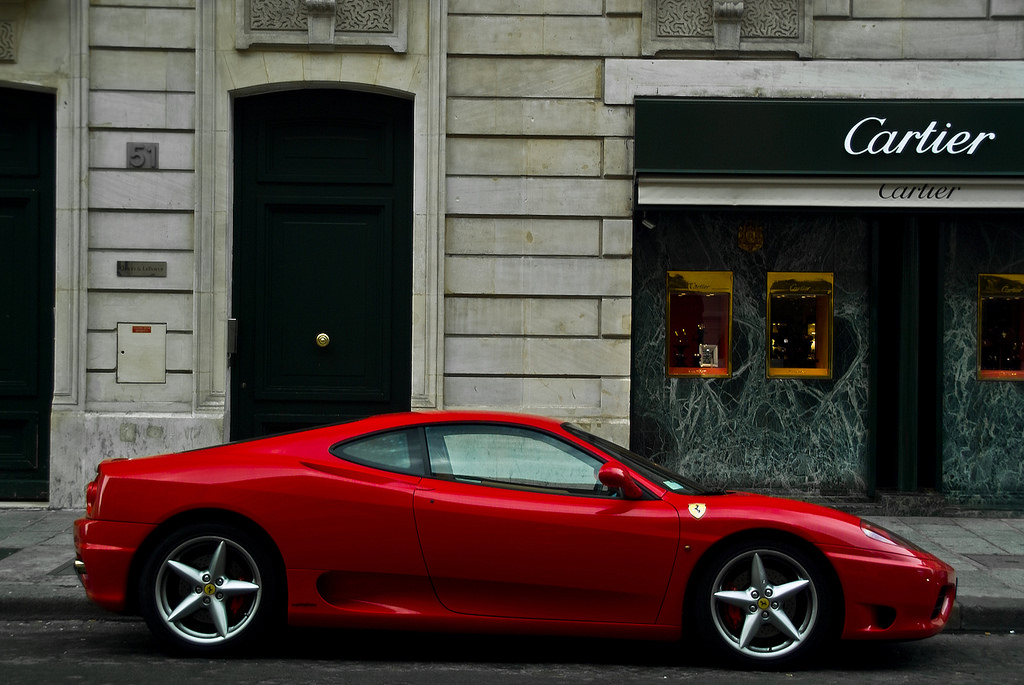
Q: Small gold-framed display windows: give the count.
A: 3